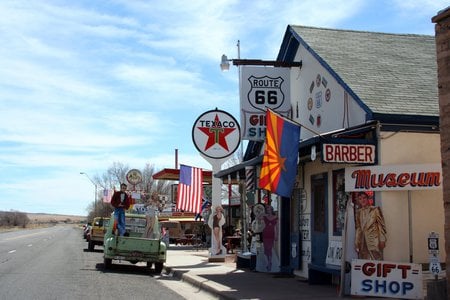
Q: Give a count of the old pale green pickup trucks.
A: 1